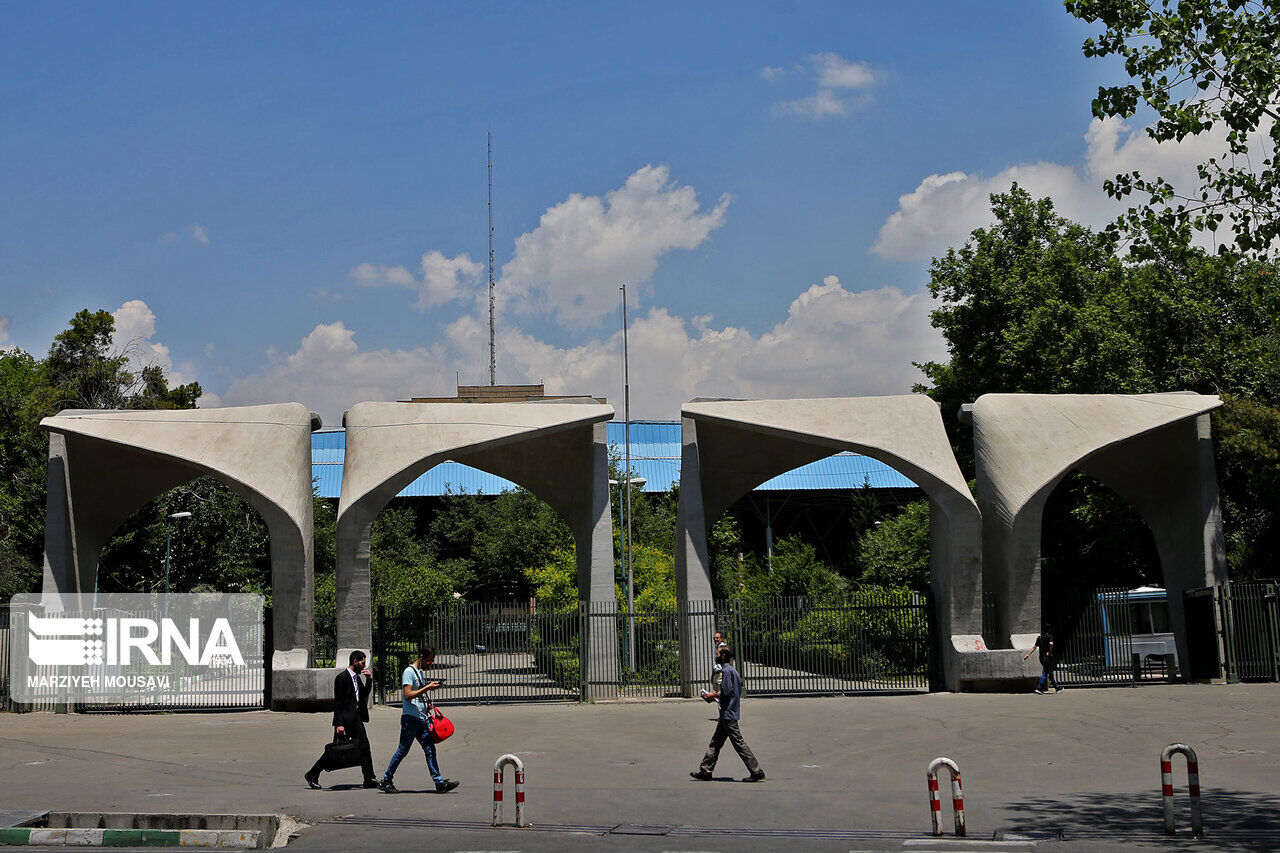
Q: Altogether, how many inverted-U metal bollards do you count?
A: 3